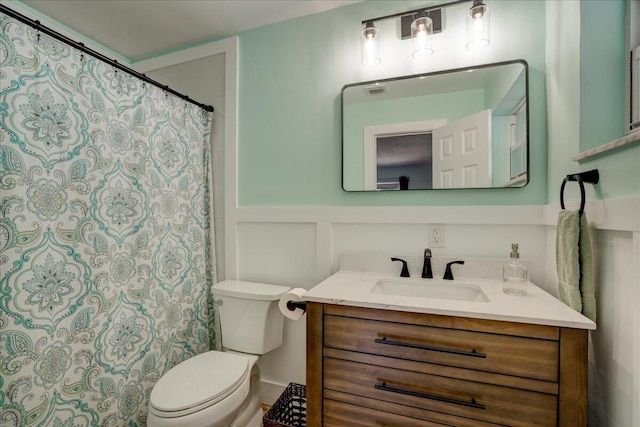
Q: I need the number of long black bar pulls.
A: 2